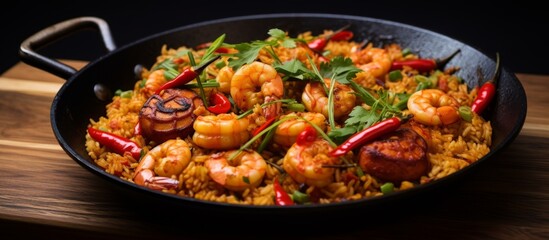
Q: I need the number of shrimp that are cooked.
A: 11